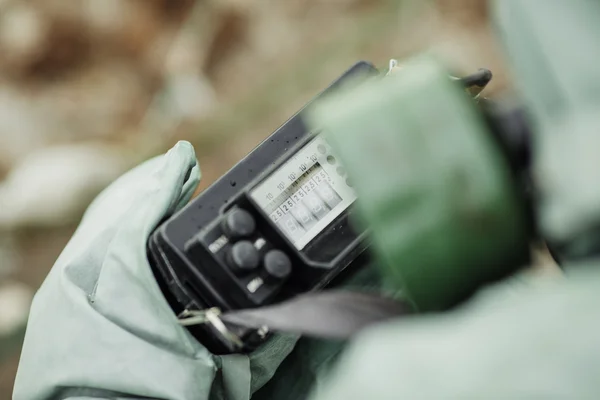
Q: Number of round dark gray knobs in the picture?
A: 3